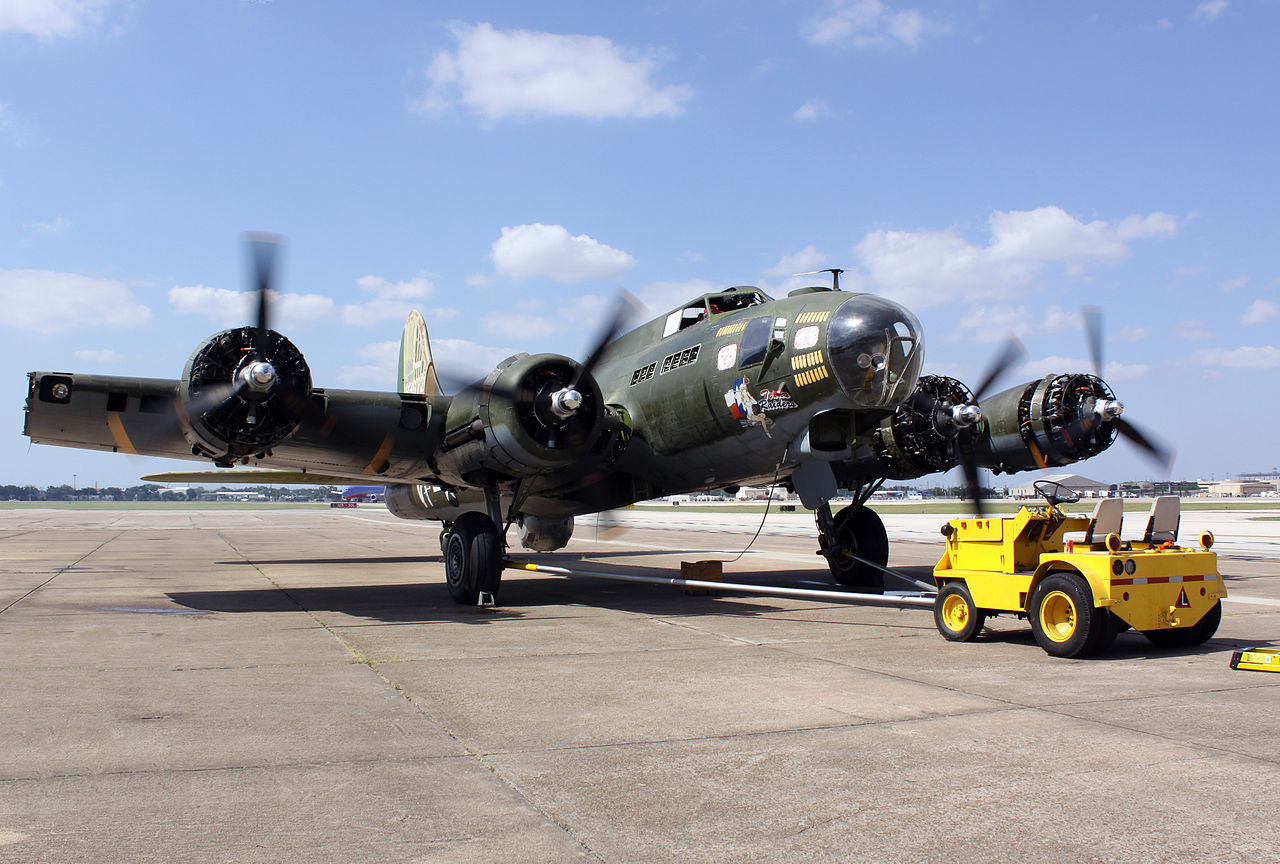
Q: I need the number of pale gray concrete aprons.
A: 1